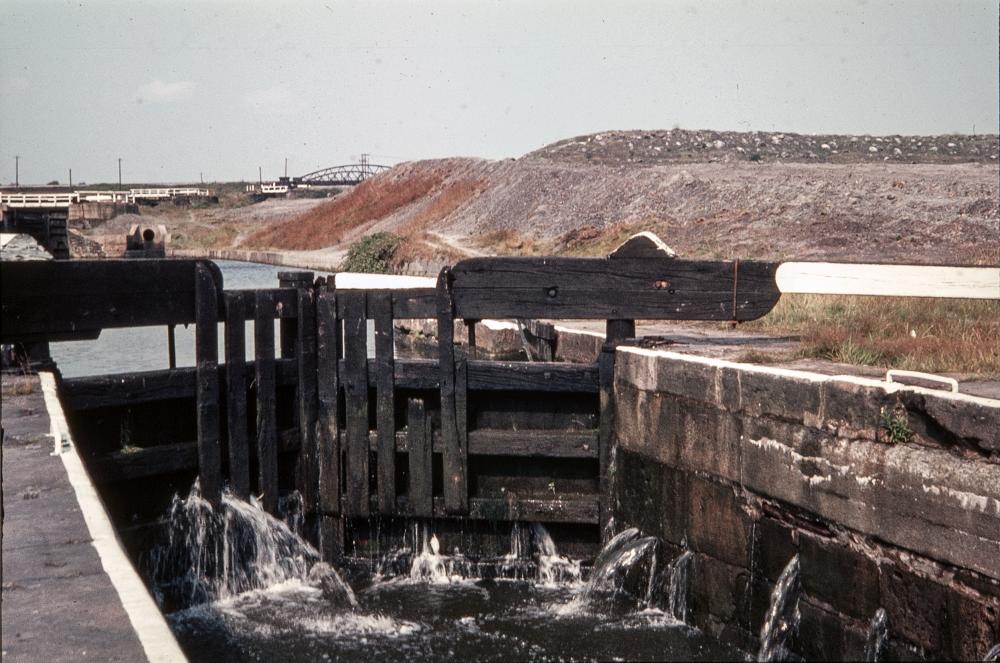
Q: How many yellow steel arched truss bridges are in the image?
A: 0